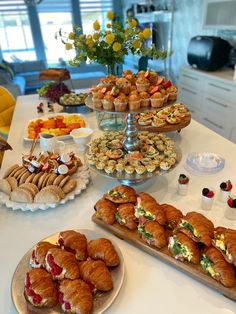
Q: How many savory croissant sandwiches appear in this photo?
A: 10